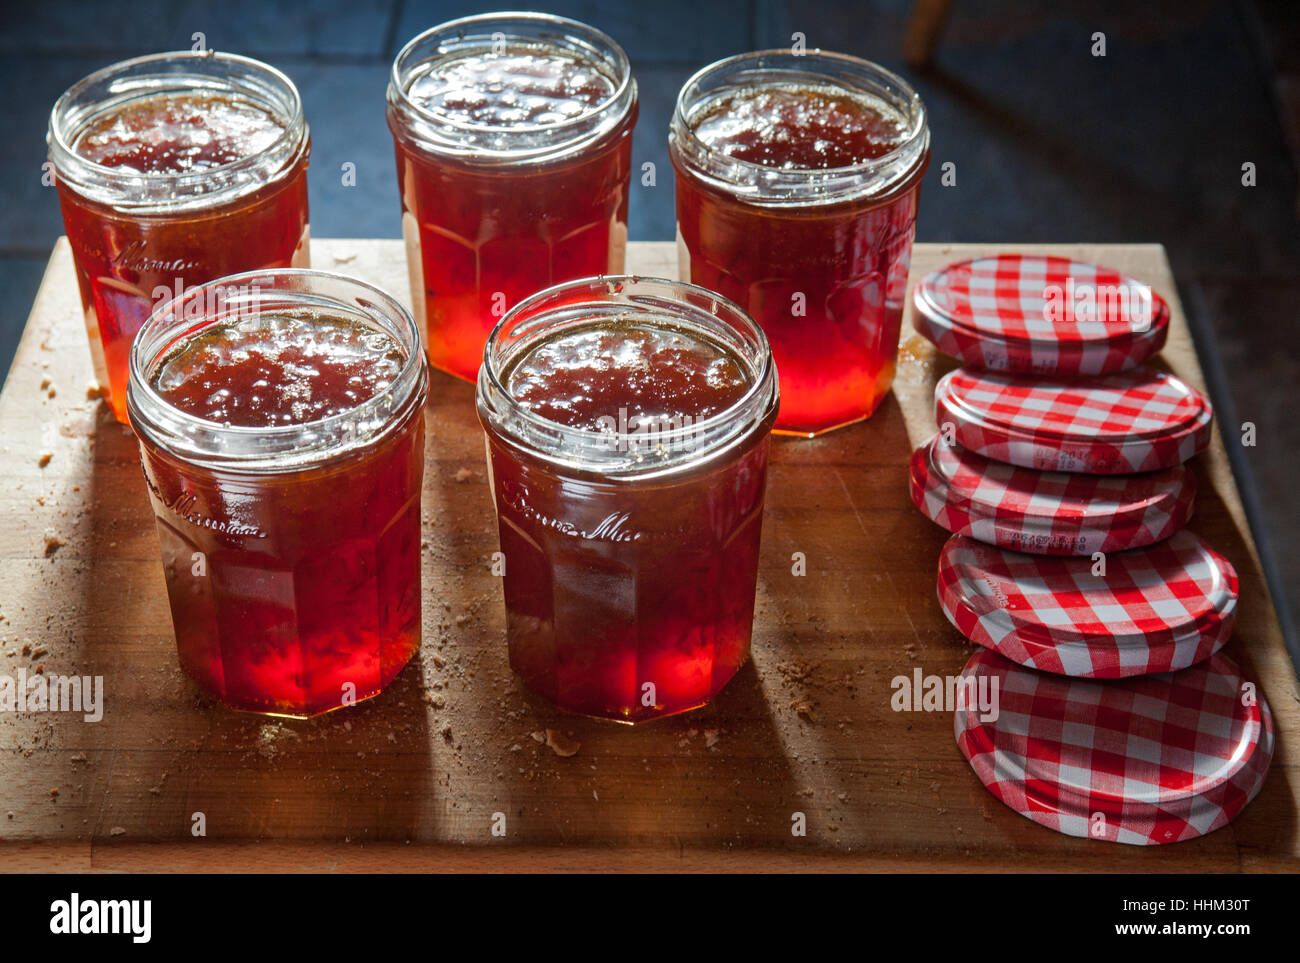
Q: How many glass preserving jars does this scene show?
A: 5